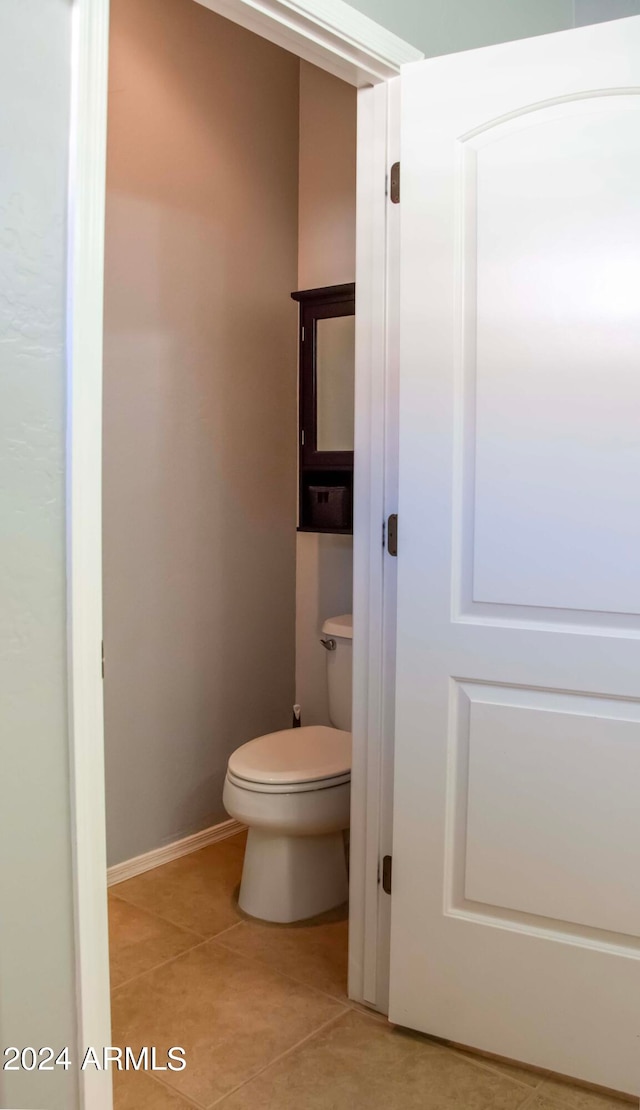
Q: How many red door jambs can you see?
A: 0